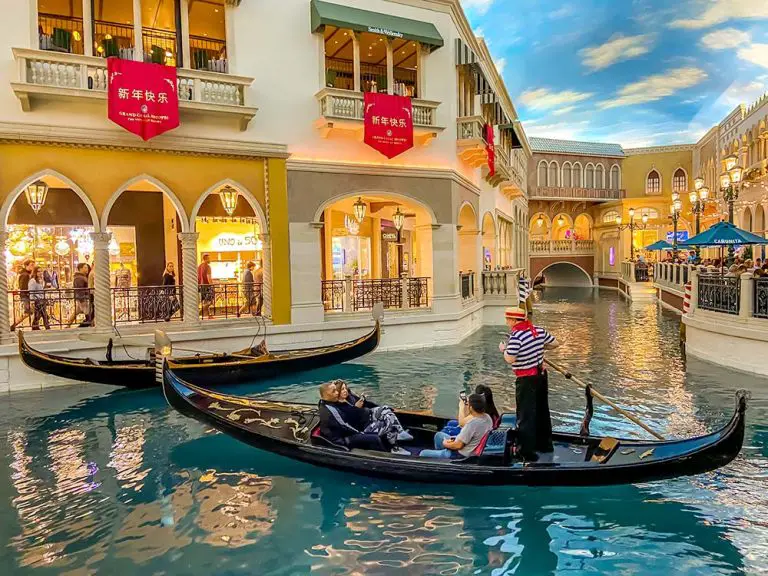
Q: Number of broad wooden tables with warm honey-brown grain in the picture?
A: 0